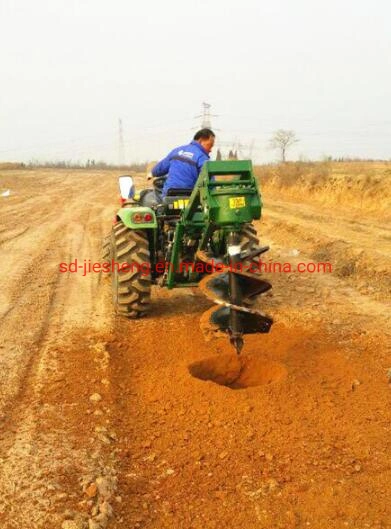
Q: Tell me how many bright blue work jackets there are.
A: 1